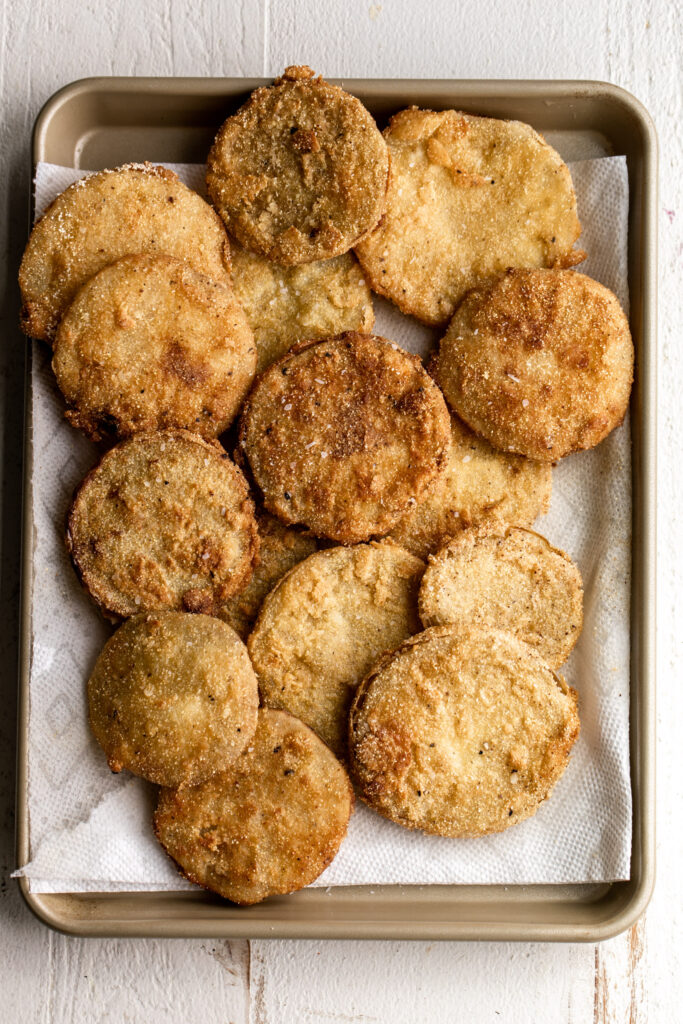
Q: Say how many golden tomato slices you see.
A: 15